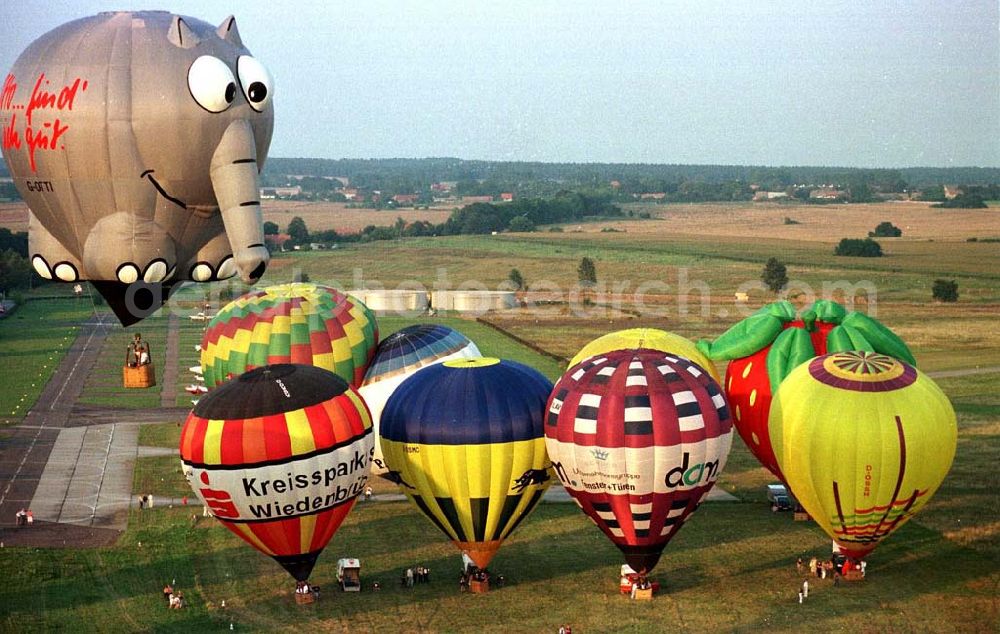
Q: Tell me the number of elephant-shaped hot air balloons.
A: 1